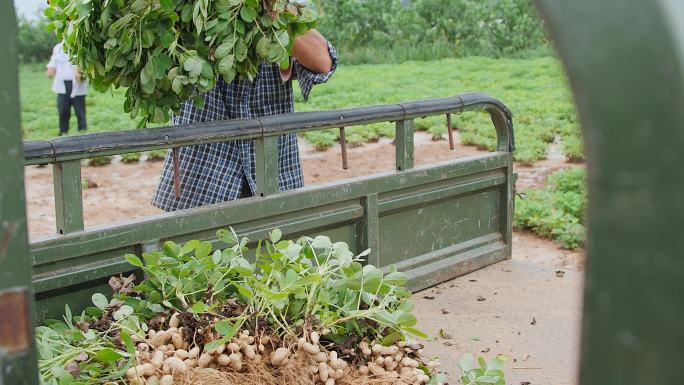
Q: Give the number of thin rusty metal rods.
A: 3